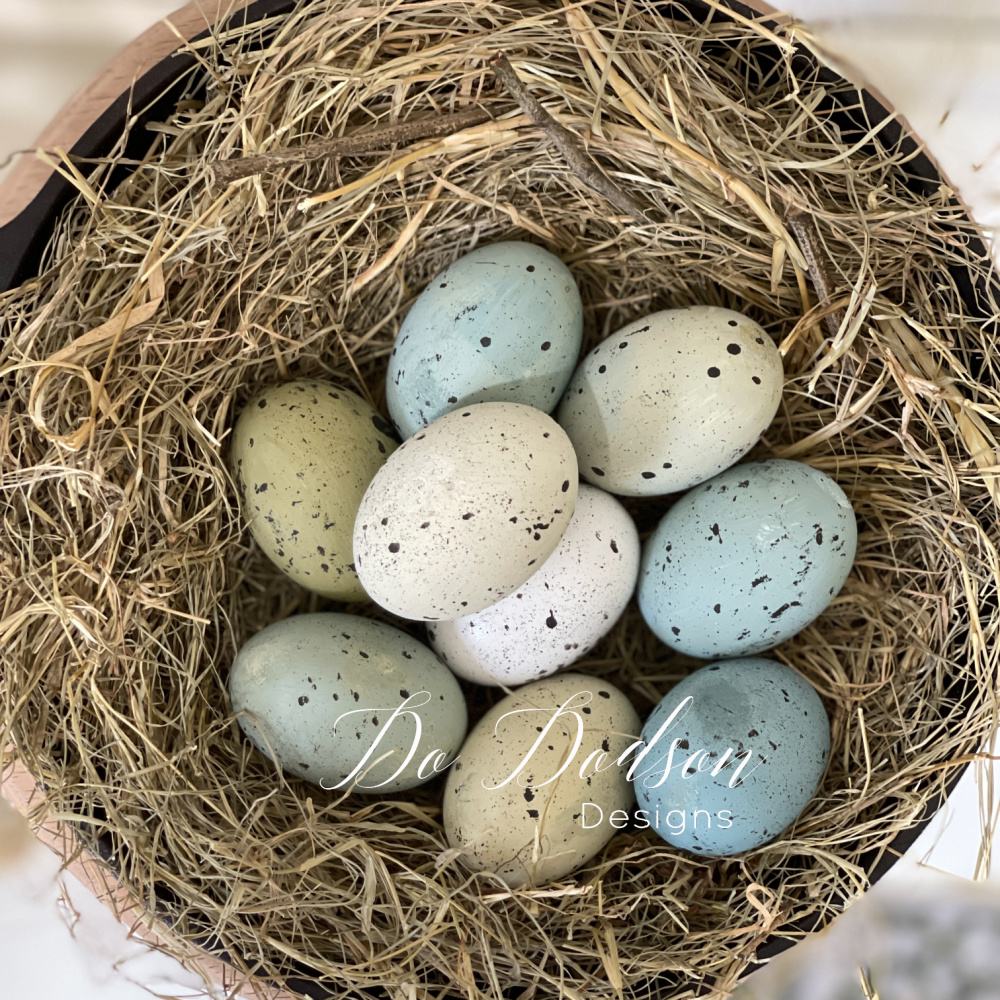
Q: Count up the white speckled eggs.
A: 2